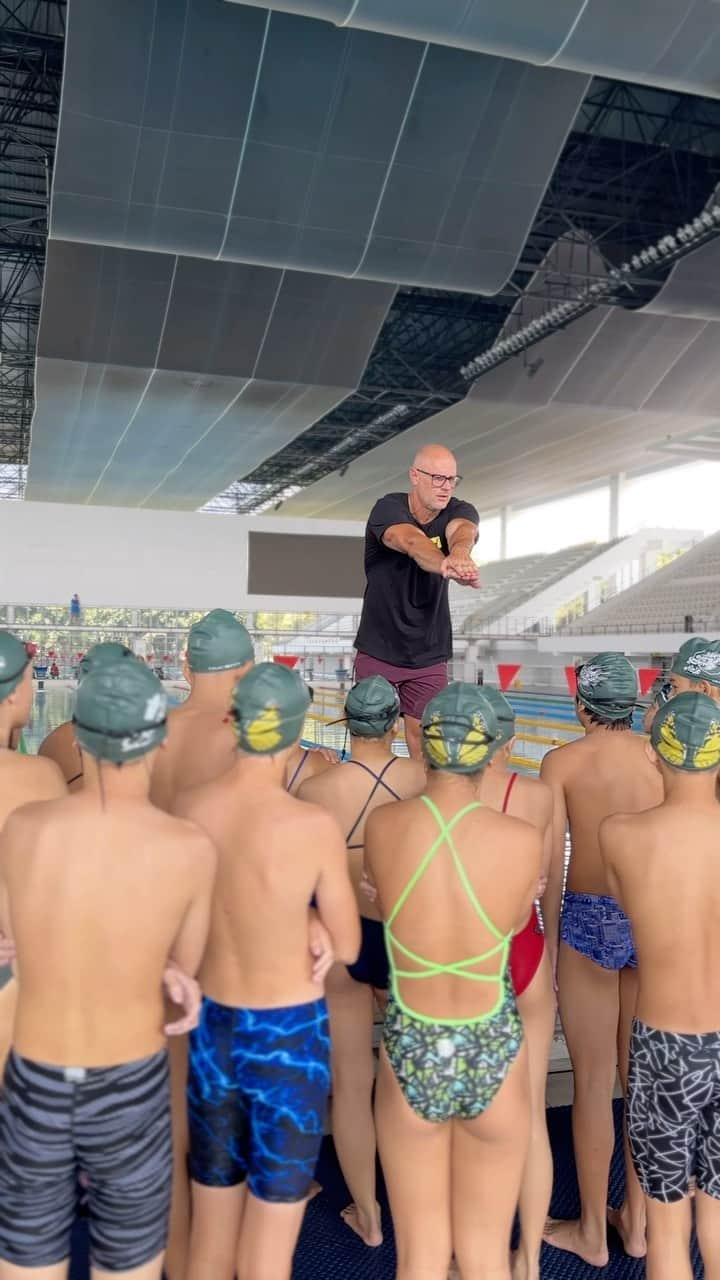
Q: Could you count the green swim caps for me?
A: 11